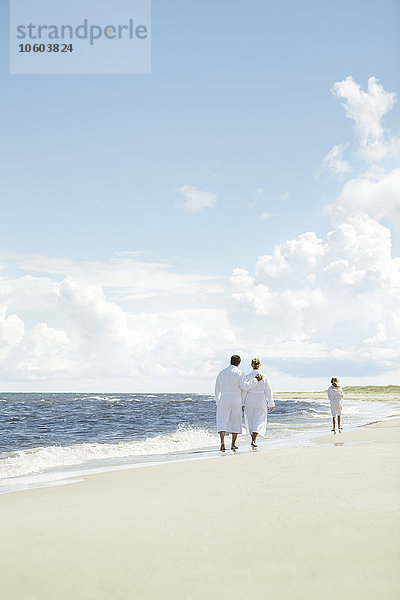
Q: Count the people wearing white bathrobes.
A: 3